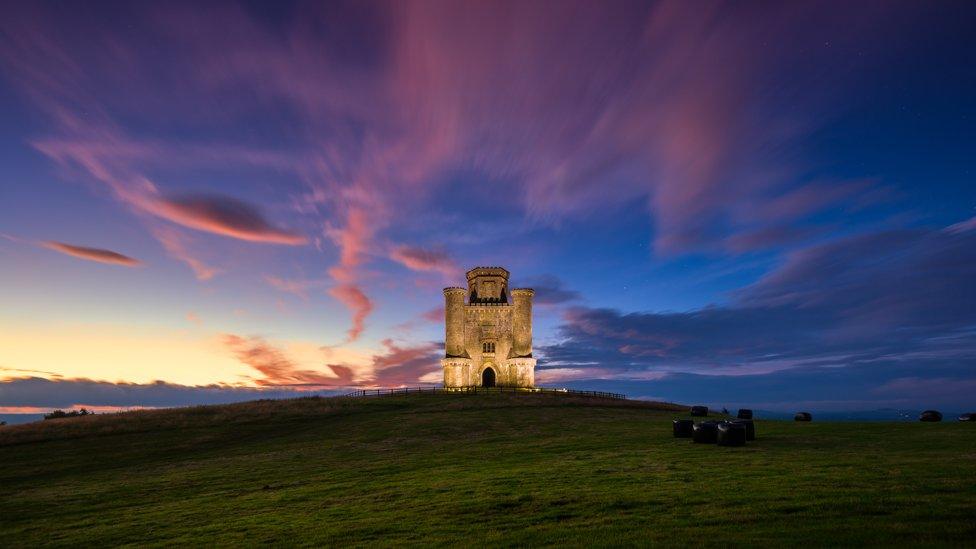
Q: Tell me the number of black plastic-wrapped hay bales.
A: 9